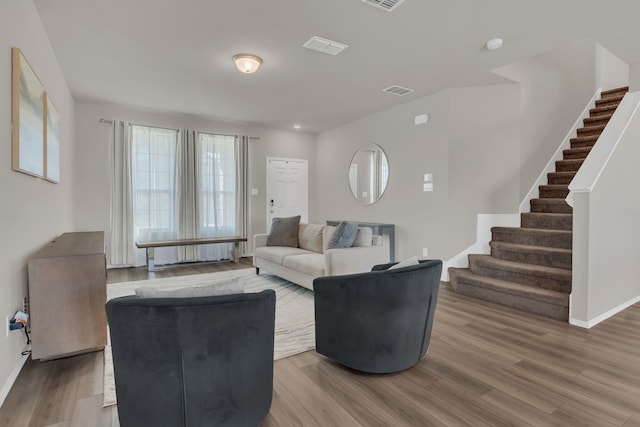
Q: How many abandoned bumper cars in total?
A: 0